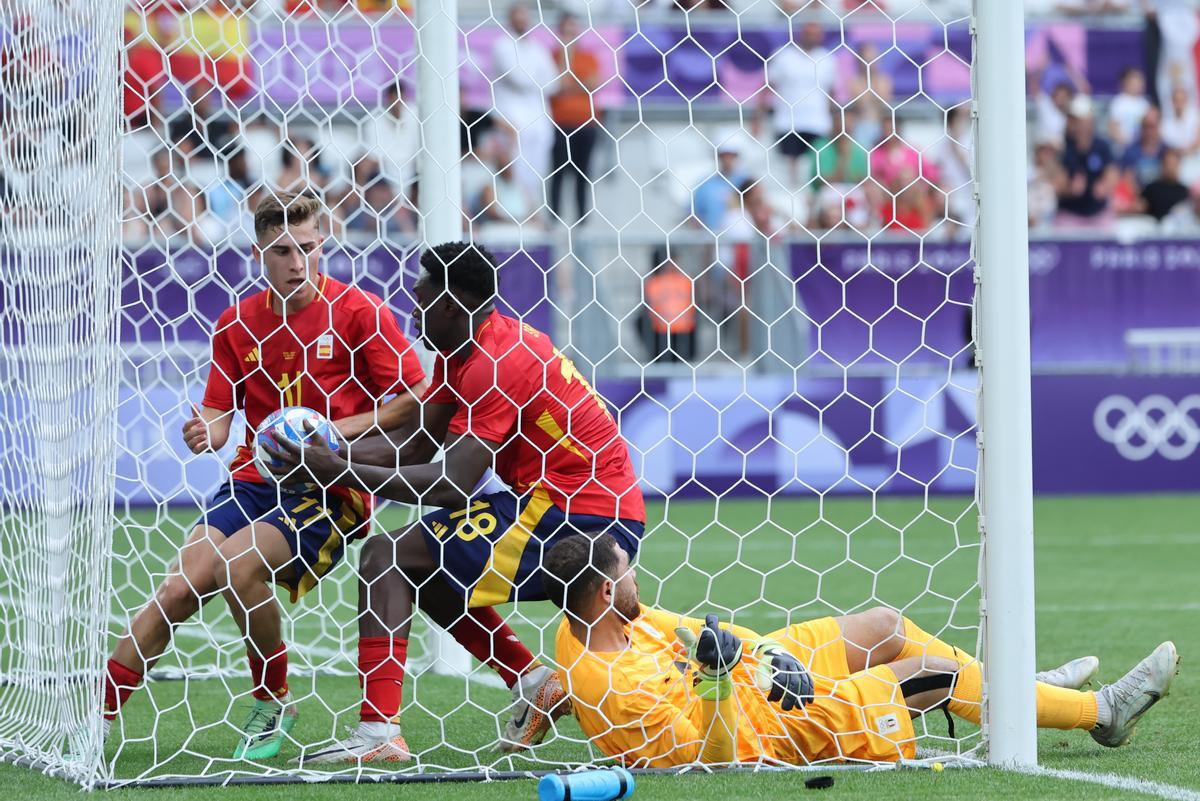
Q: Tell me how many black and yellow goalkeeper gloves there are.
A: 2